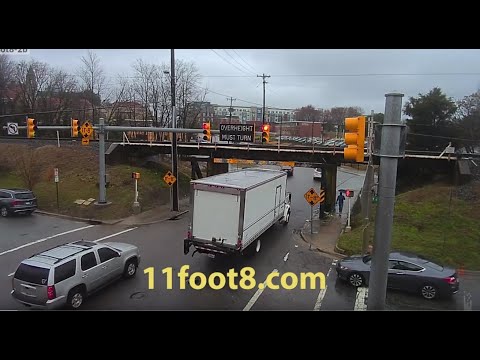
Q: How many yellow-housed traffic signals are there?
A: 5